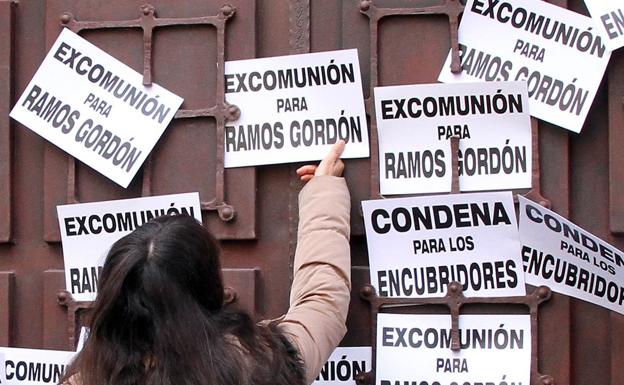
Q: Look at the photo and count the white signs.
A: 11